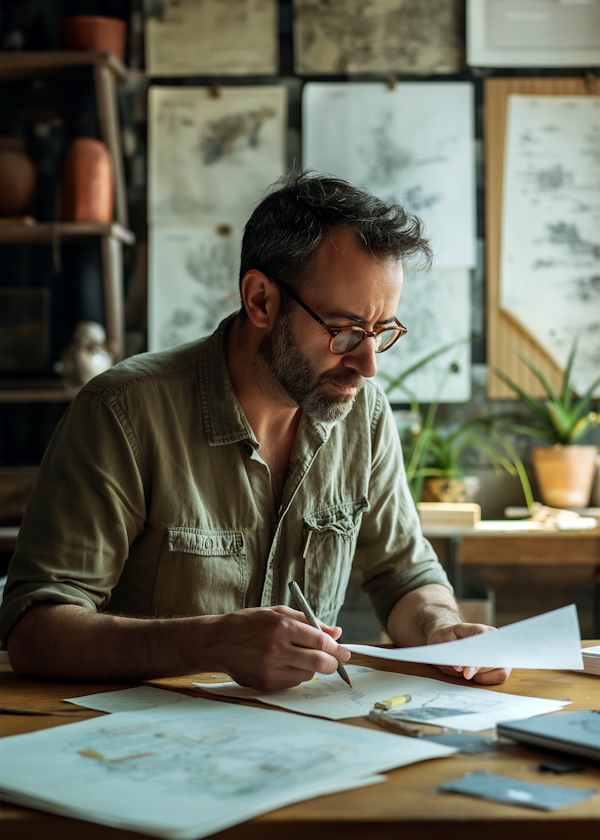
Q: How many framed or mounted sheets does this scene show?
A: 8